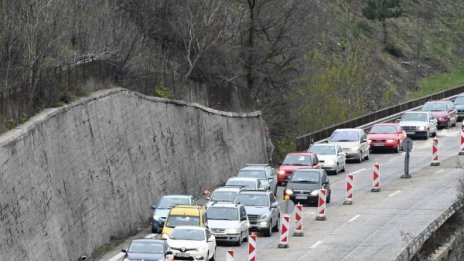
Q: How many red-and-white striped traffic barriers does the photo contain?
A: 9